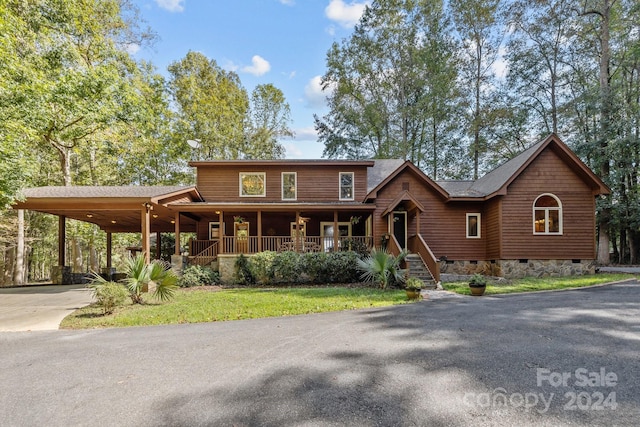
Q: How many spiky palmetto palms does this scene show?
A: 2